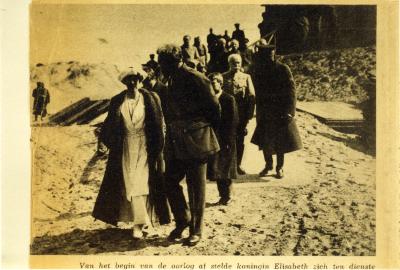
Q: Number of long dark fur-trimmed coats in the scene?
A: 1